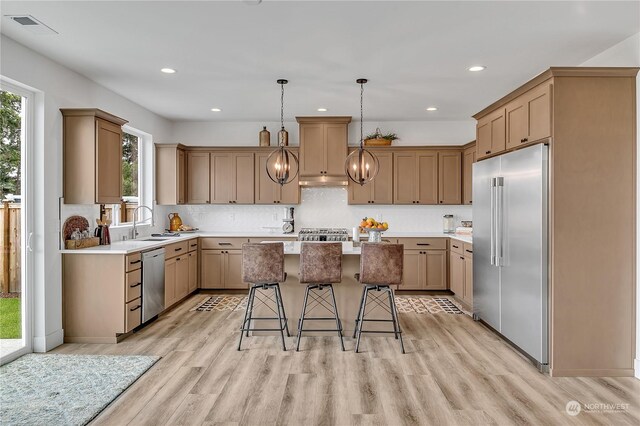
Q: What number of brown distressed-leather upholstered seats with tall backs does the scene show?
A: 3